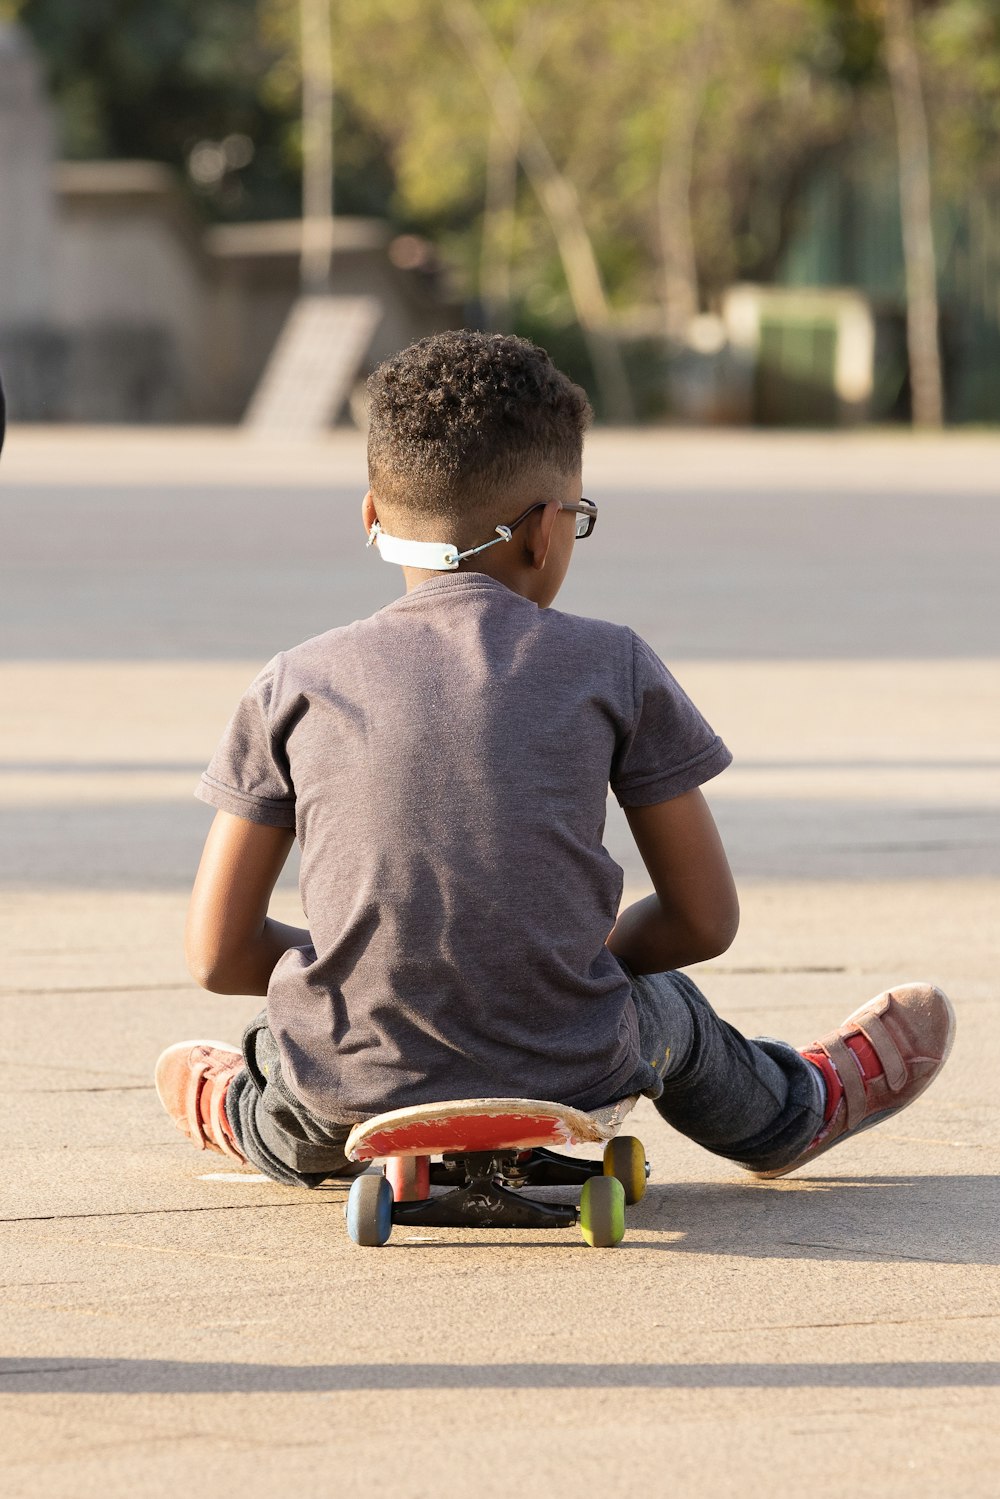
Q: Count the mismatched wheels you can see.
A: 4